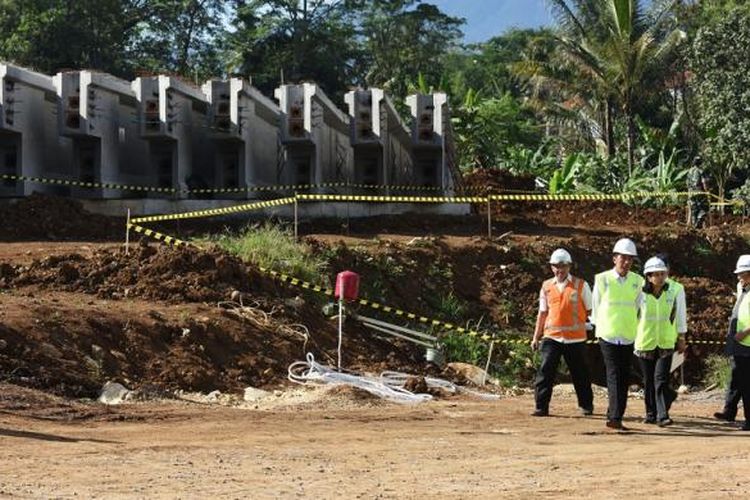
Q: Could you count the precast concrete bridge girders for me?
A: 7